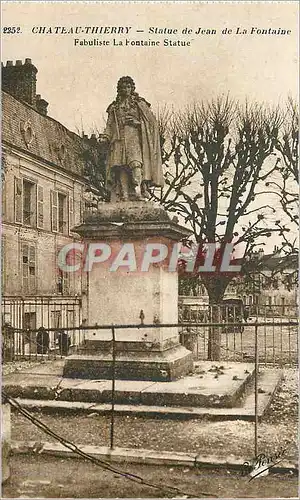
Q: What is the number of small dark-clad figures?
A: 2